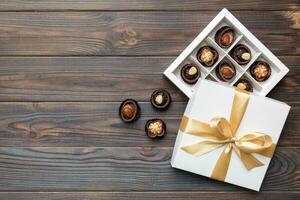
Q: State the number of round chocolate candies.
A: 10